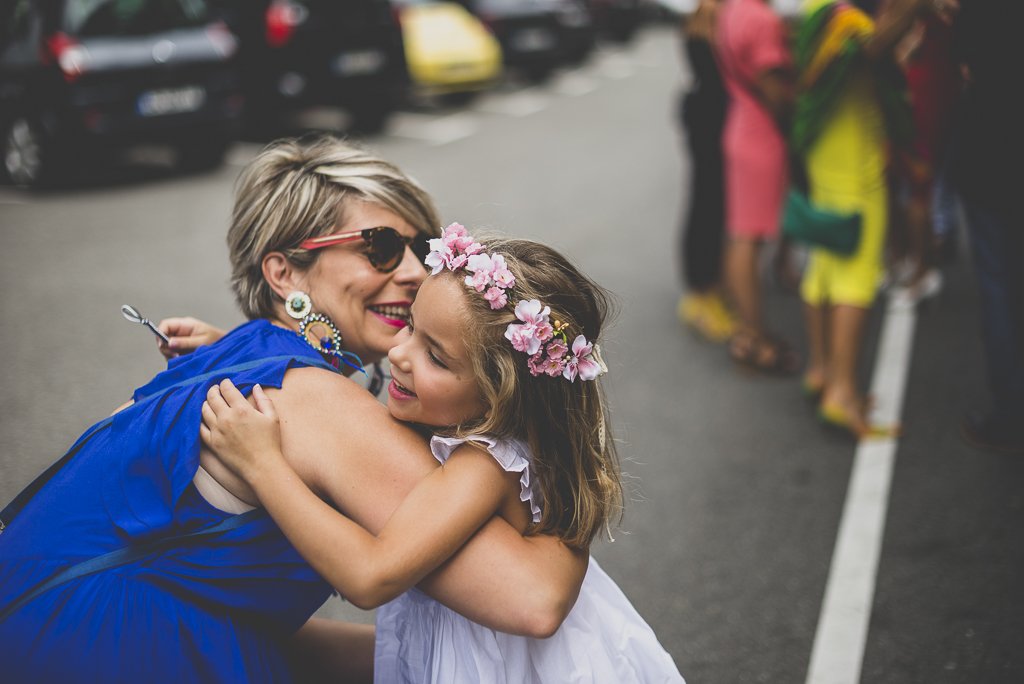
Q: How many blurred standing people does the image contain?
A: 5